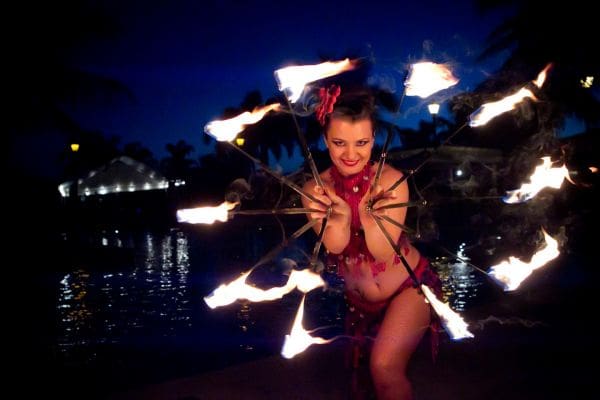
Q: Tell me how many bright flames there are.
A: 10